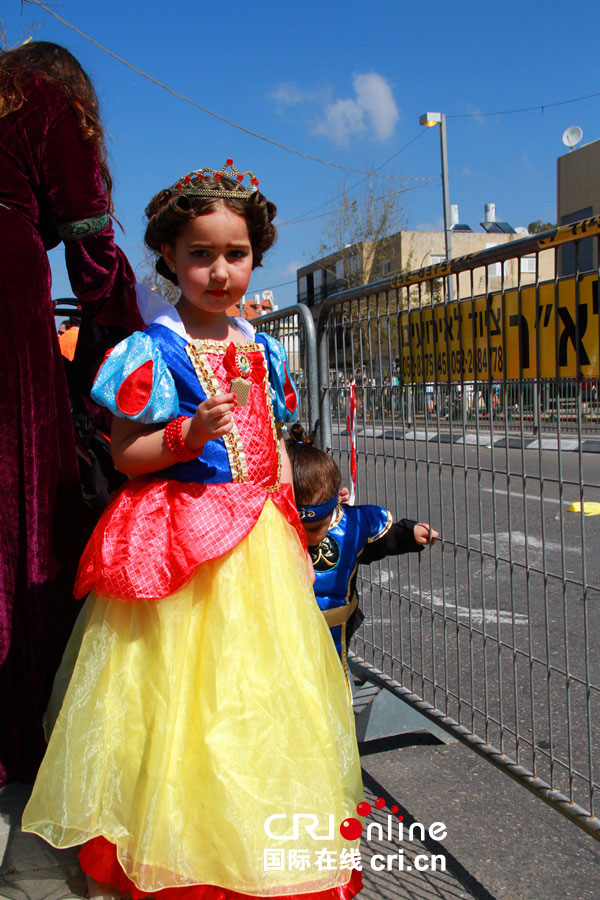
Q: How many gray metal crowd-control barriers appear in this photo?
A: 2